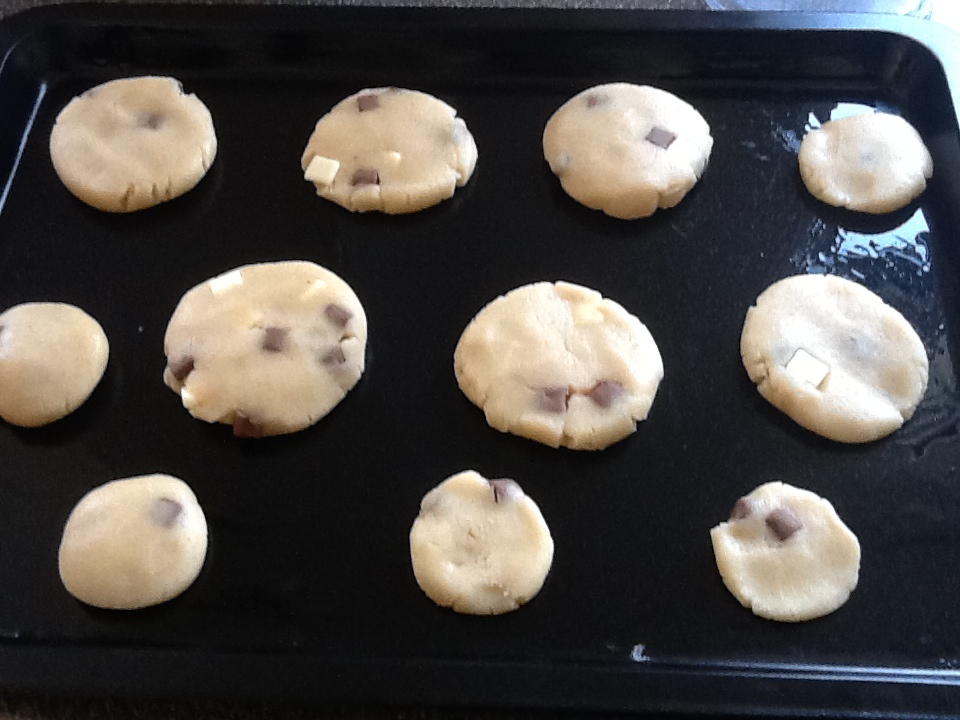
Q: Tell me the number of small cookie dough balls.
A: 11